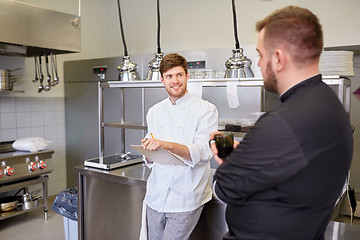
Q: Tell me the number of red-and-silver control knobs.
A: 4